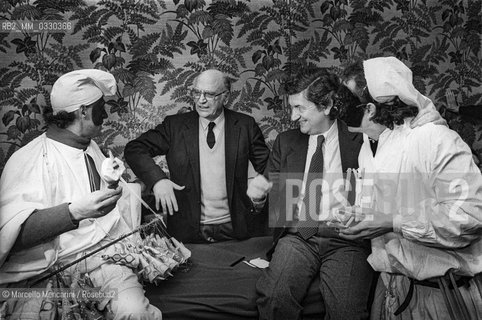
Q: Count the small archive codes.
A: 1